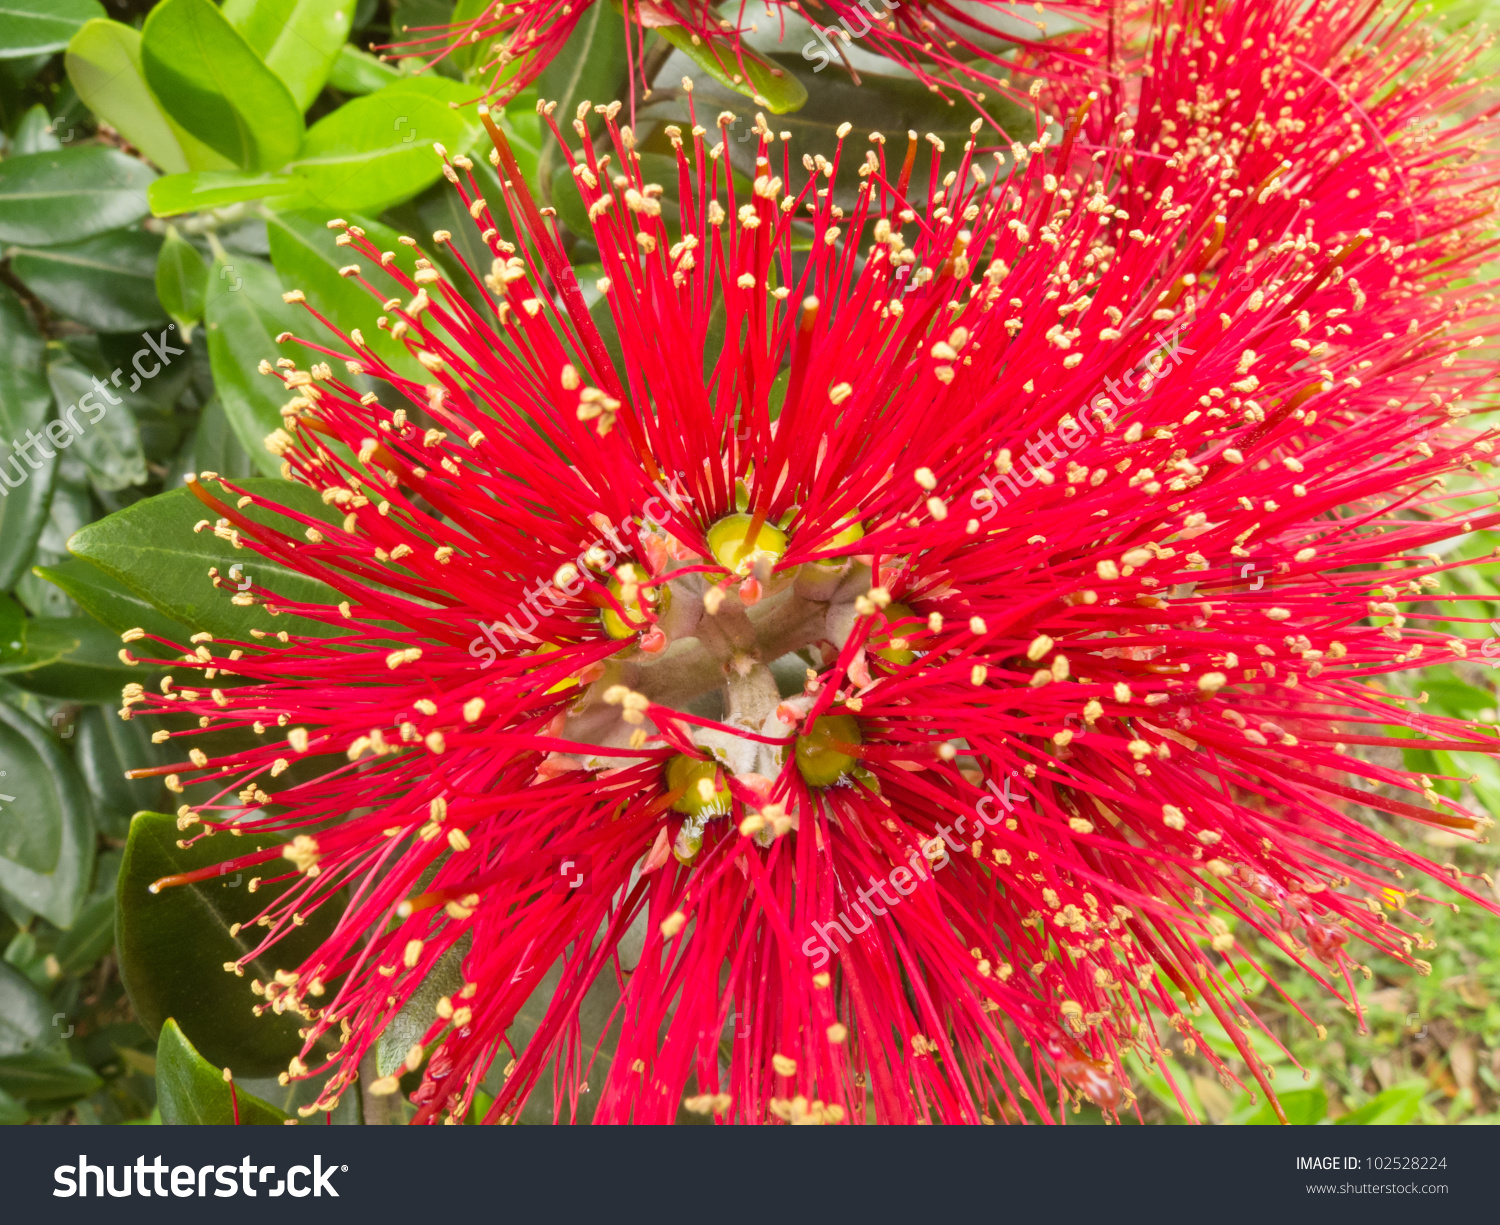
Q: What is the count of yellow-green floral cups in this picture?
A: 7